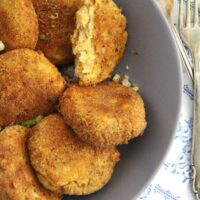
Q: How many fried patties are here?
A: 7